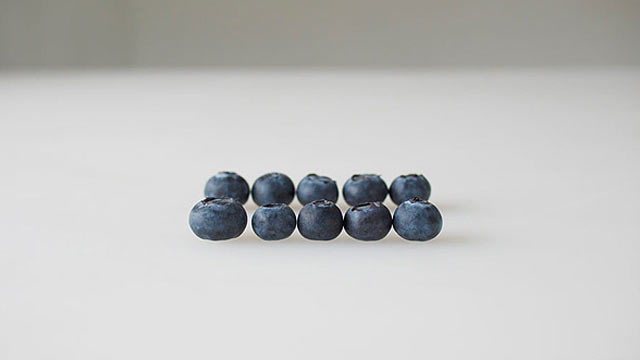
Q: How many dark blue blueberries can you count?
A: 10